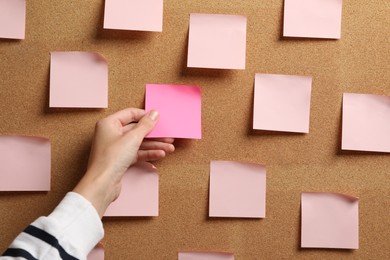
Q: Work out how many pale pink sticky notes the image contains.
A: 13